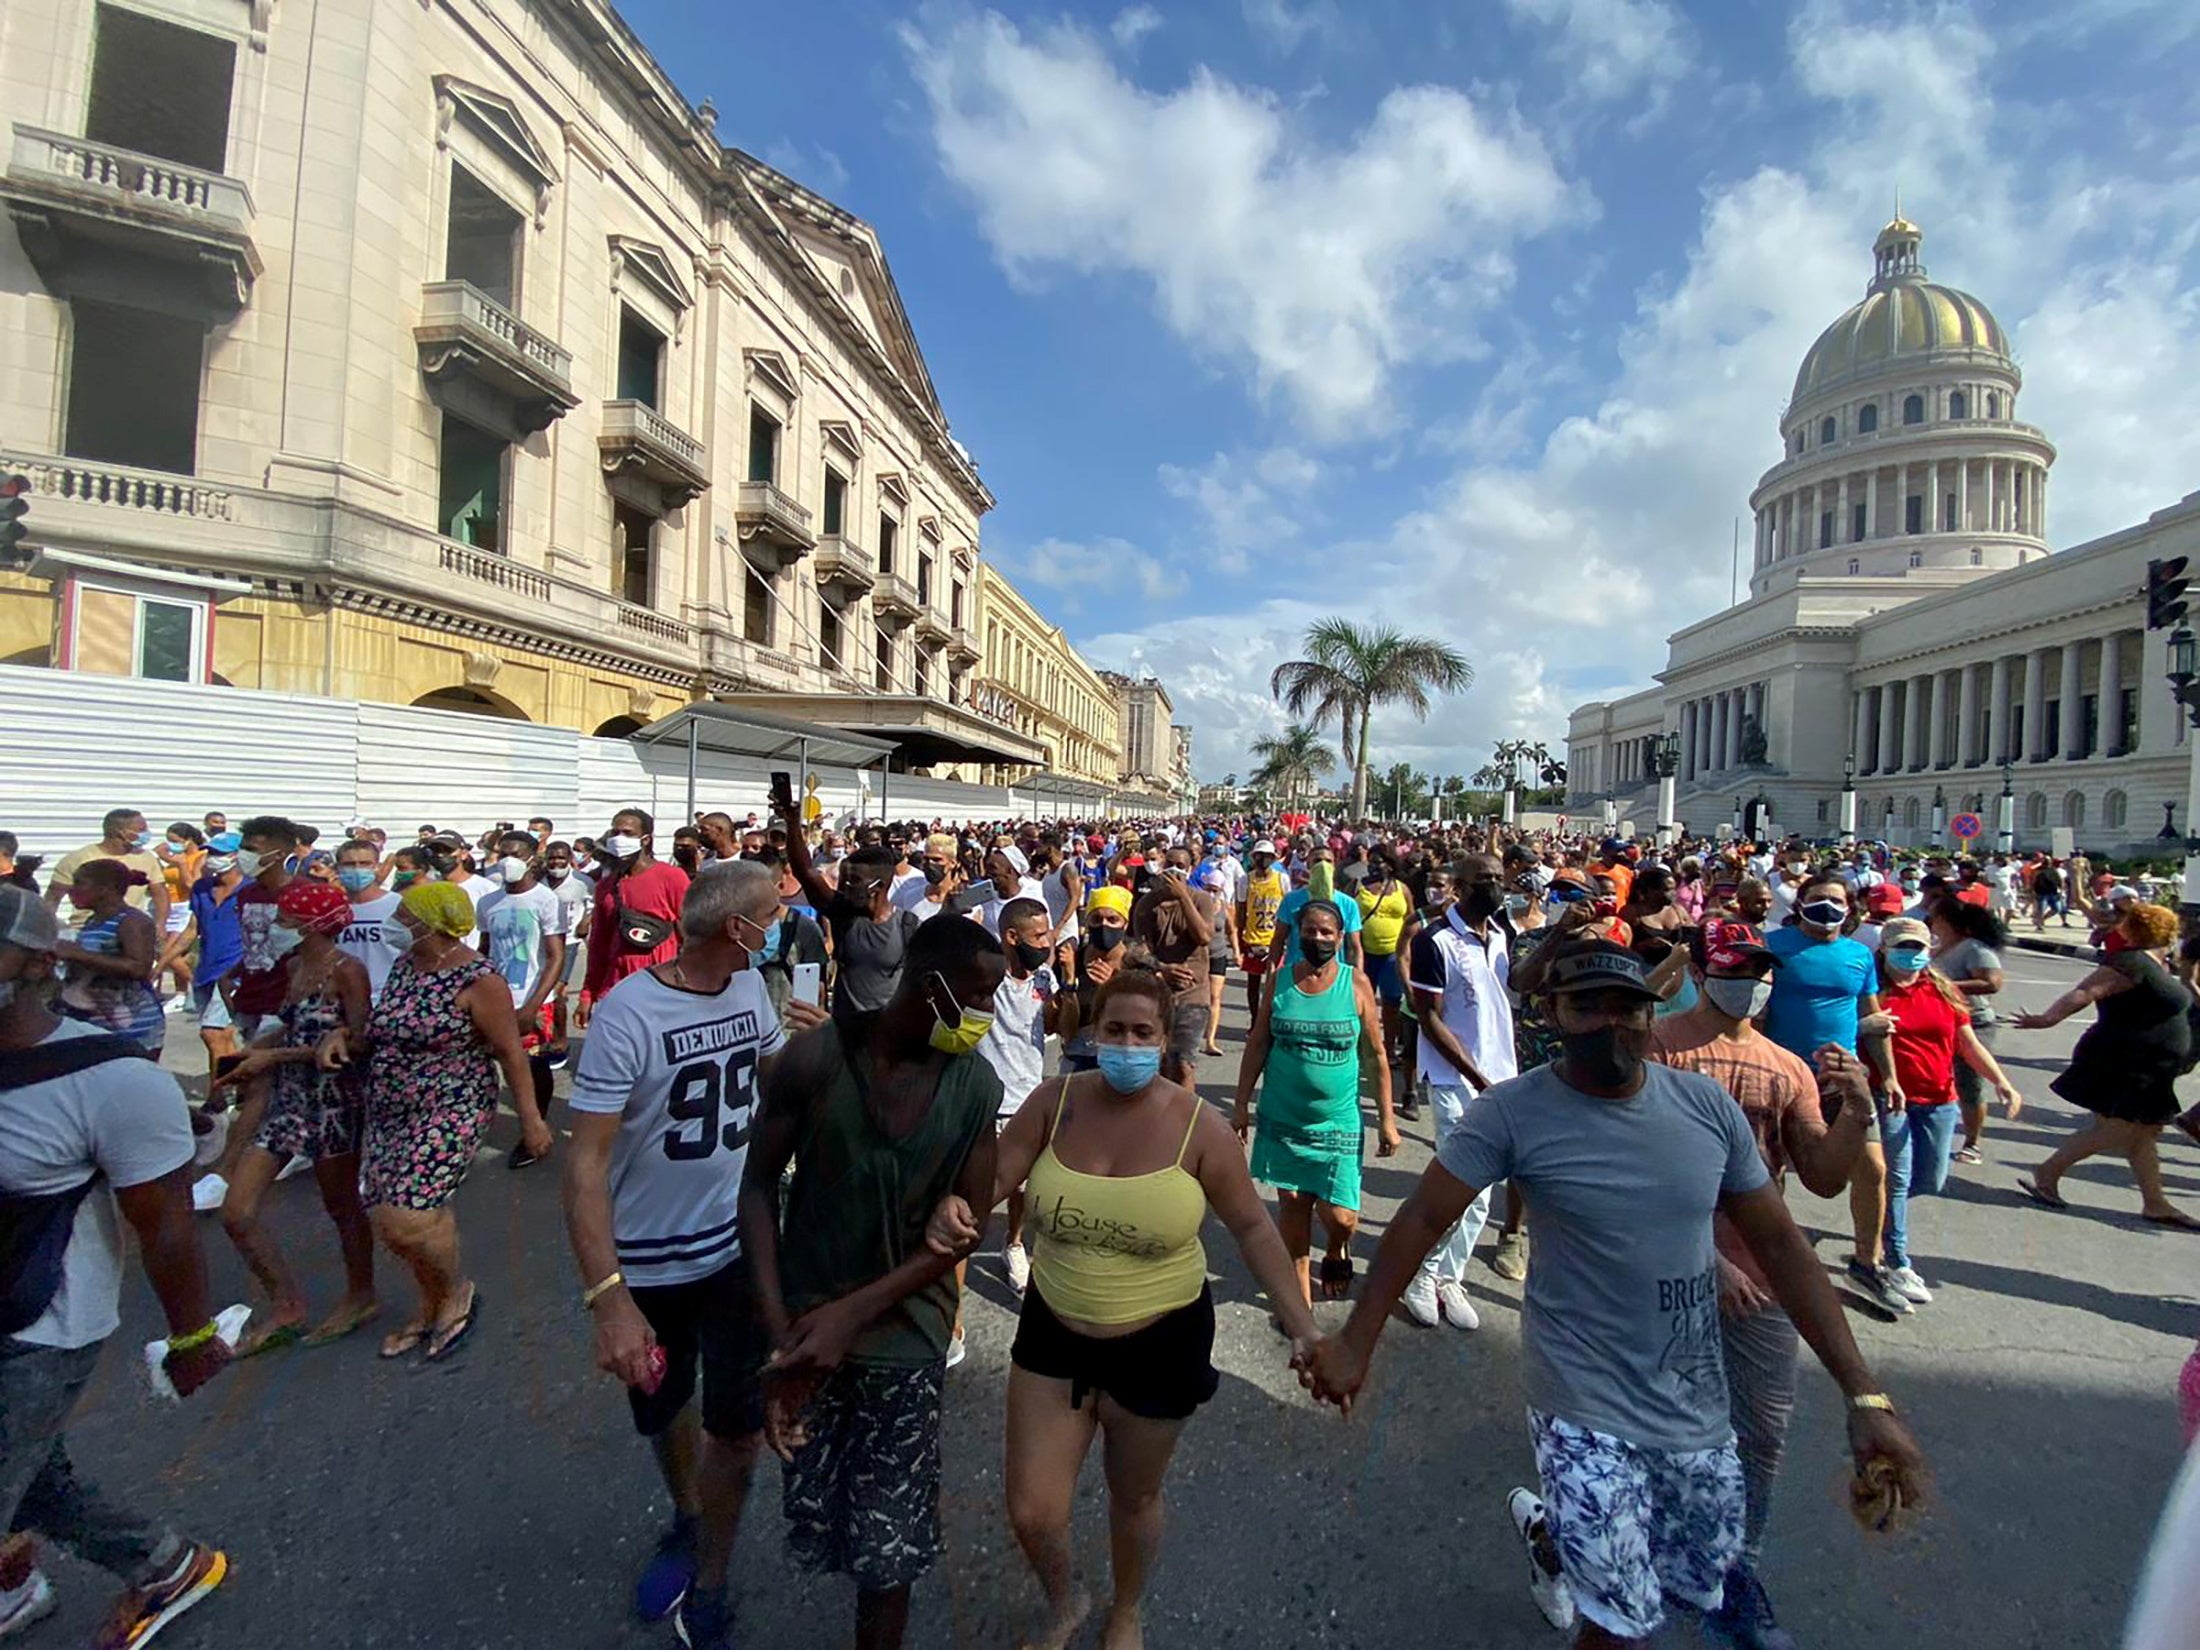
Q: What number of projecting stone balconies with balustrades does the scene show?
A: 8